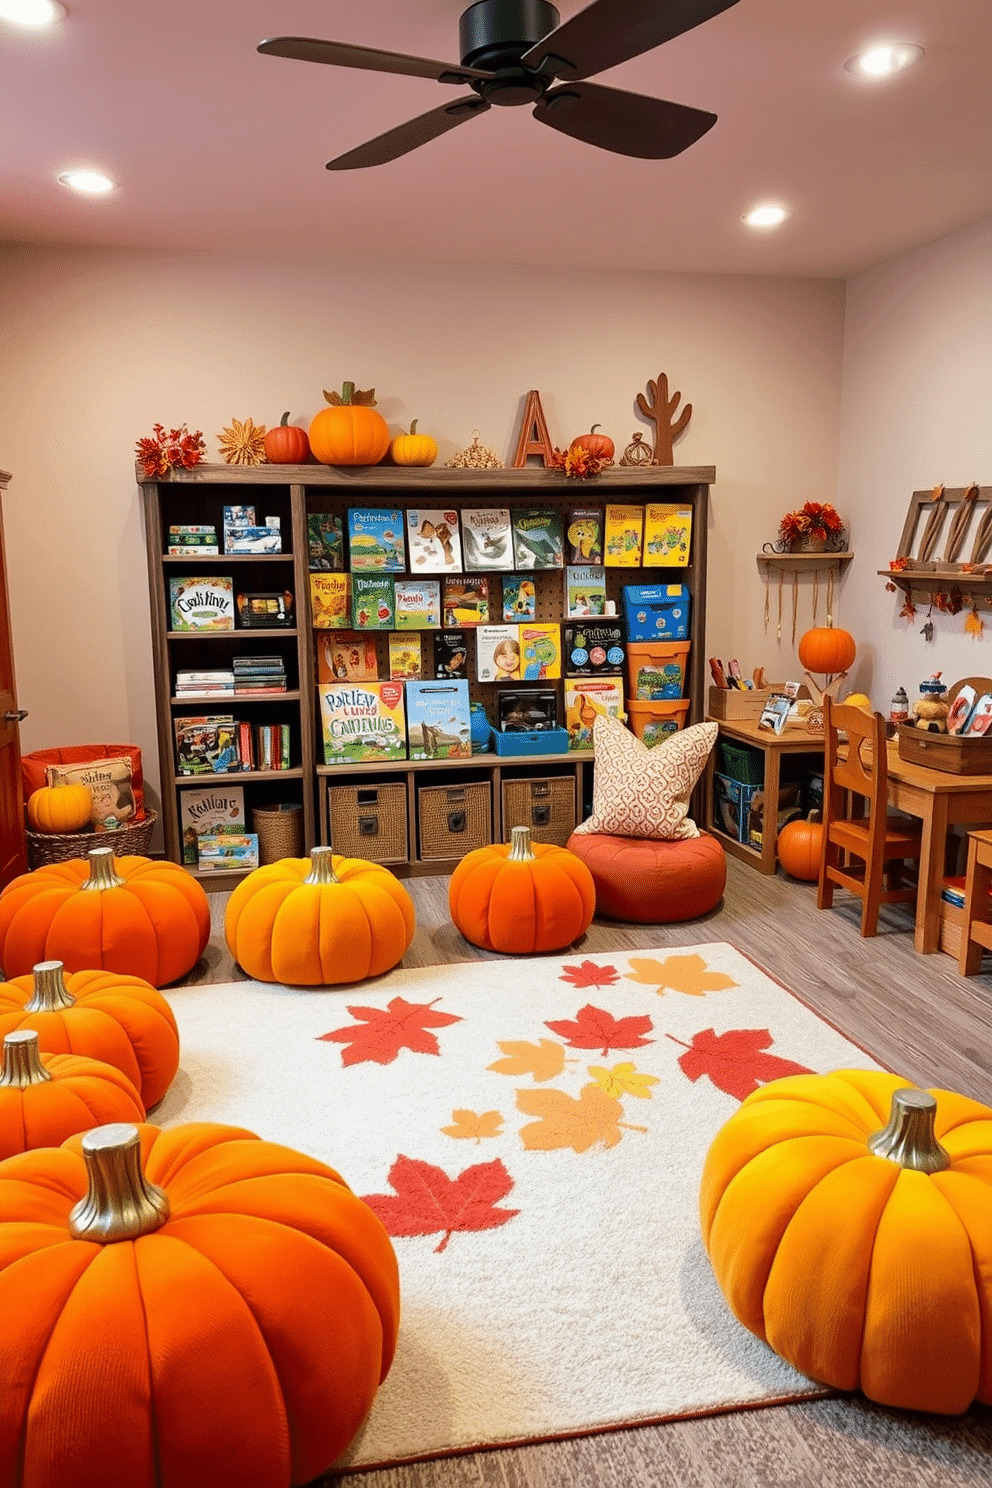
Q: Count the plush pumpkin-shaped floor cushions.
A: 7